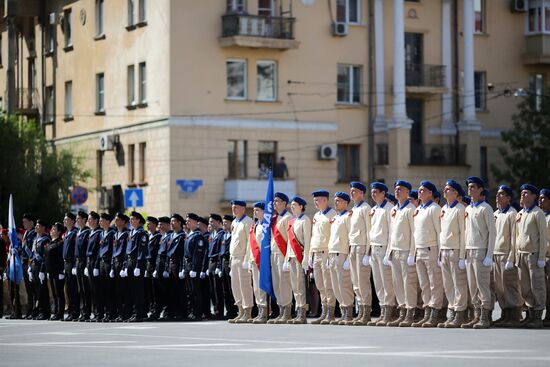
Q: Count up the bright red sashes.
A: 3